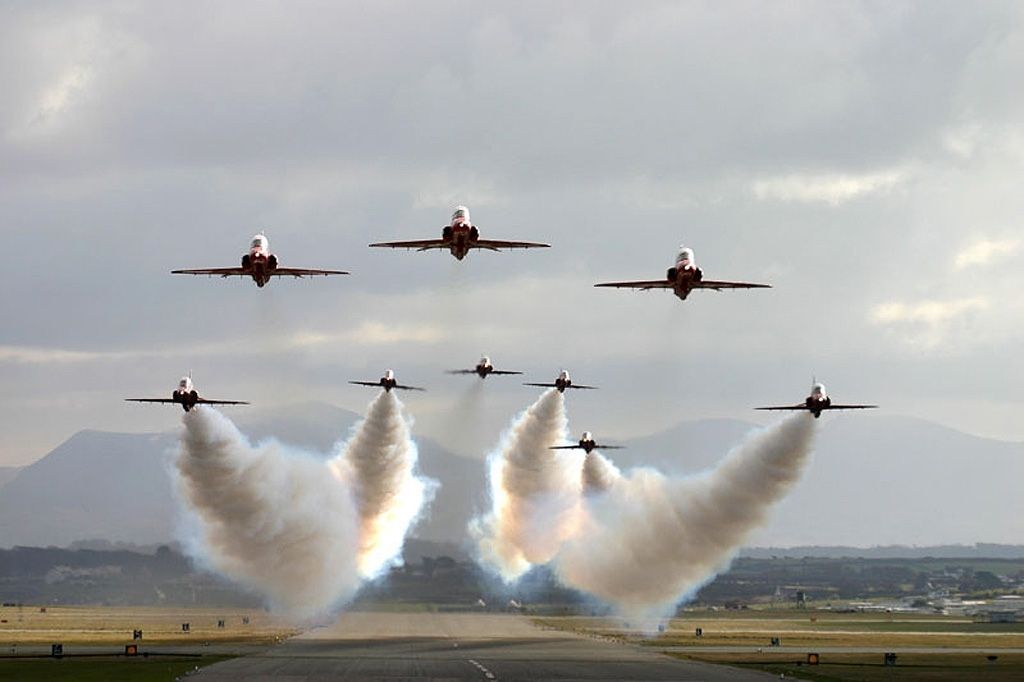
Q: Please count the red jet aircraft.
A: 9